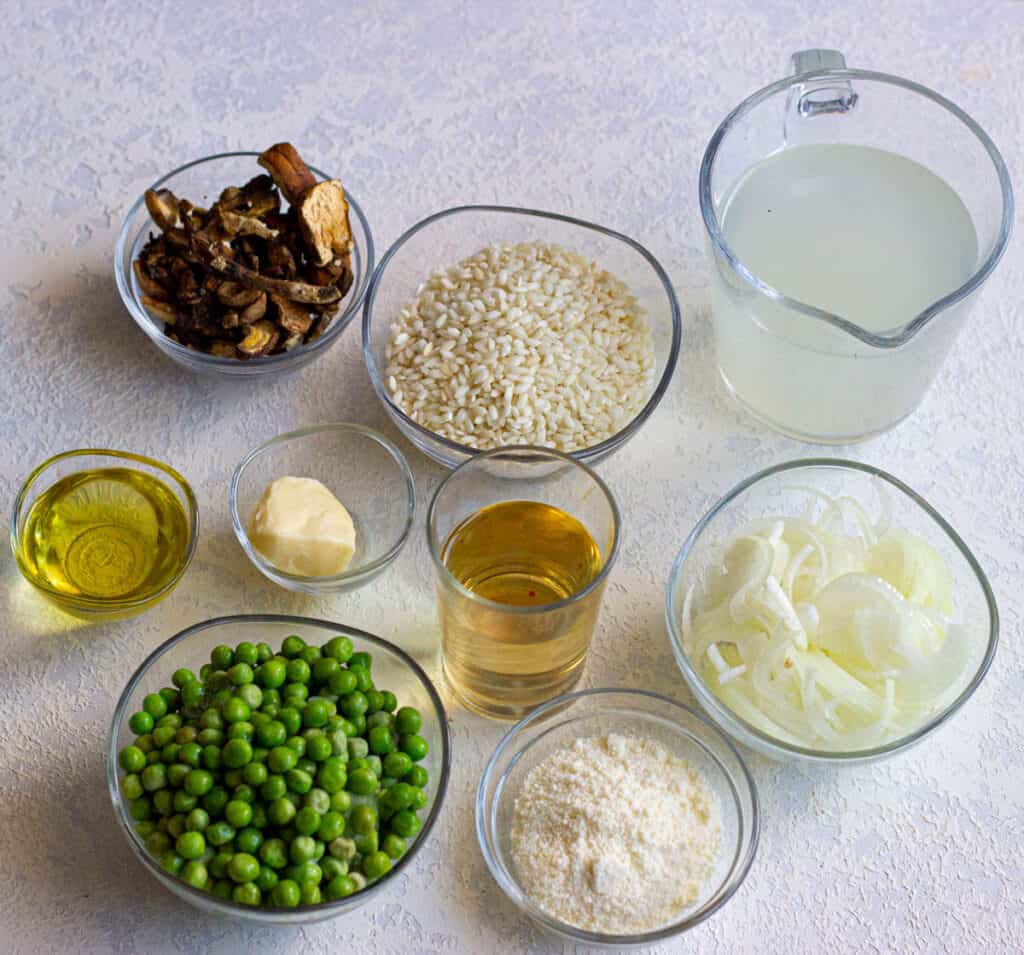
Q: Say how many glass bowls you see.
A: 7